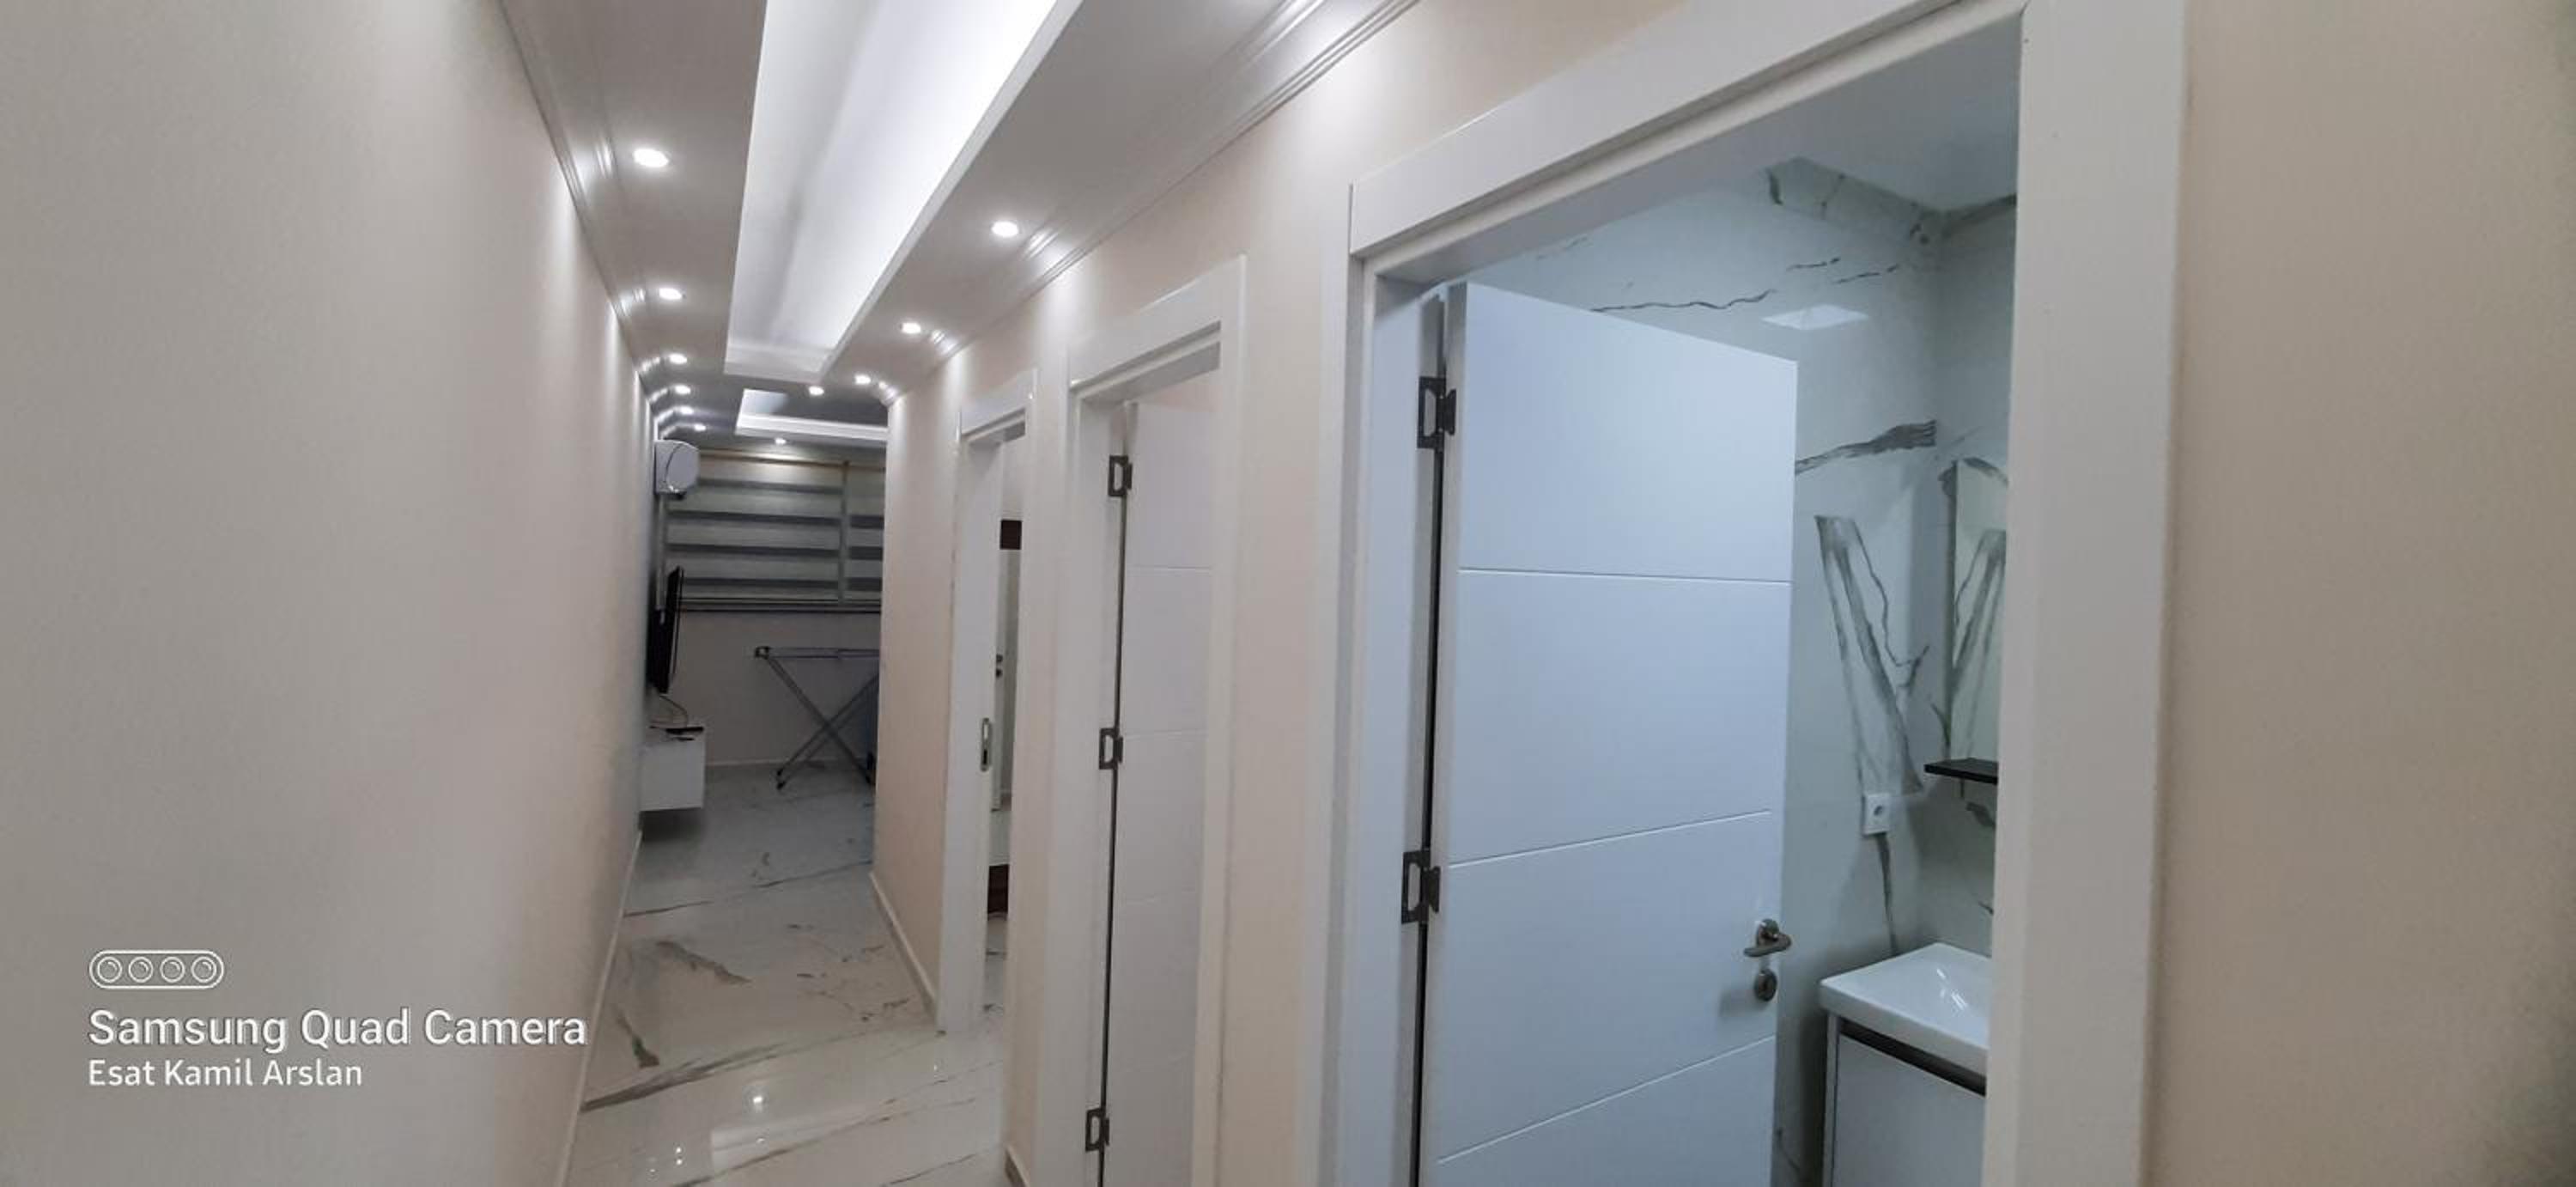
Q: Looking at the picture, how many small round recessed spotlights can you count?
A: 11